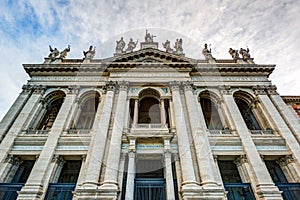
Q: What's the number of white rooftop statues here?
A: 11